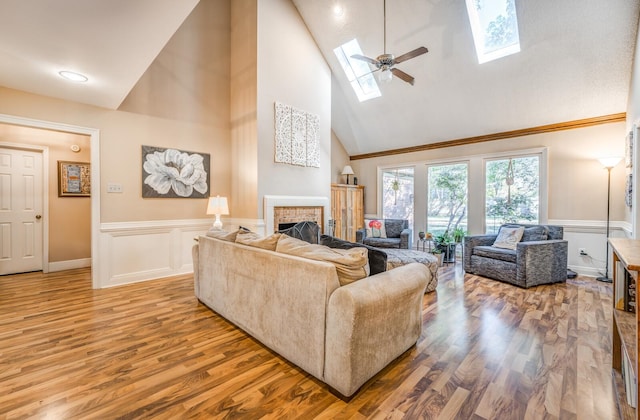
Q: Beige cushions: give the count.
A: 3